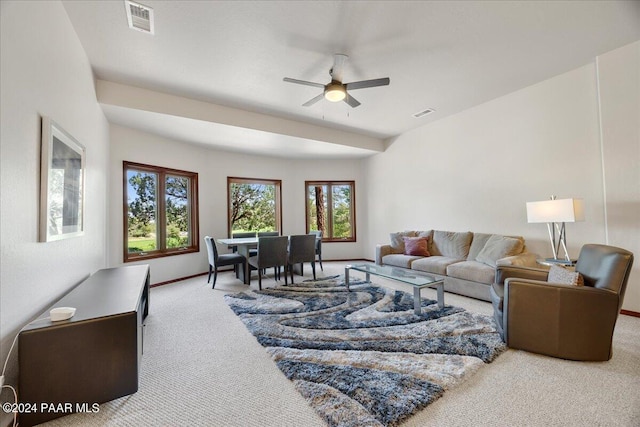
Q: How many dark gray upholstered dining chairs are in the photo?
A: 6